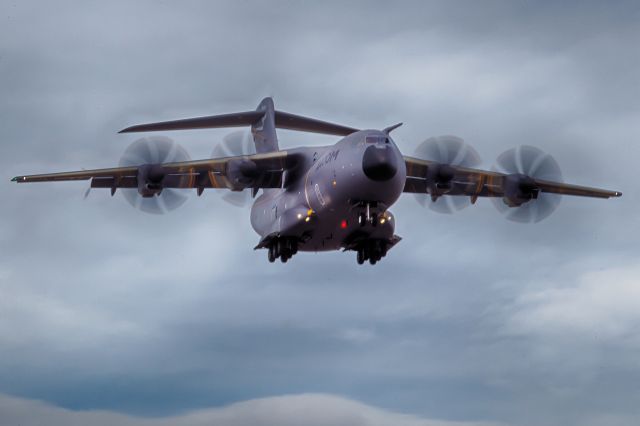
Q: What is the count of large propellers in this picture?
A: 4